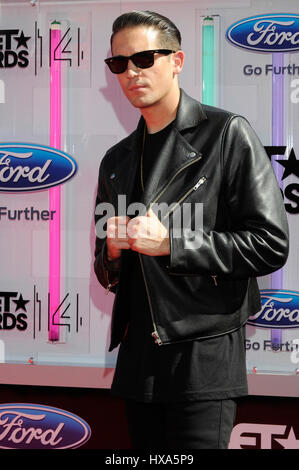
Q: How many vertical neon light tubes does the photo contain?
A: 3